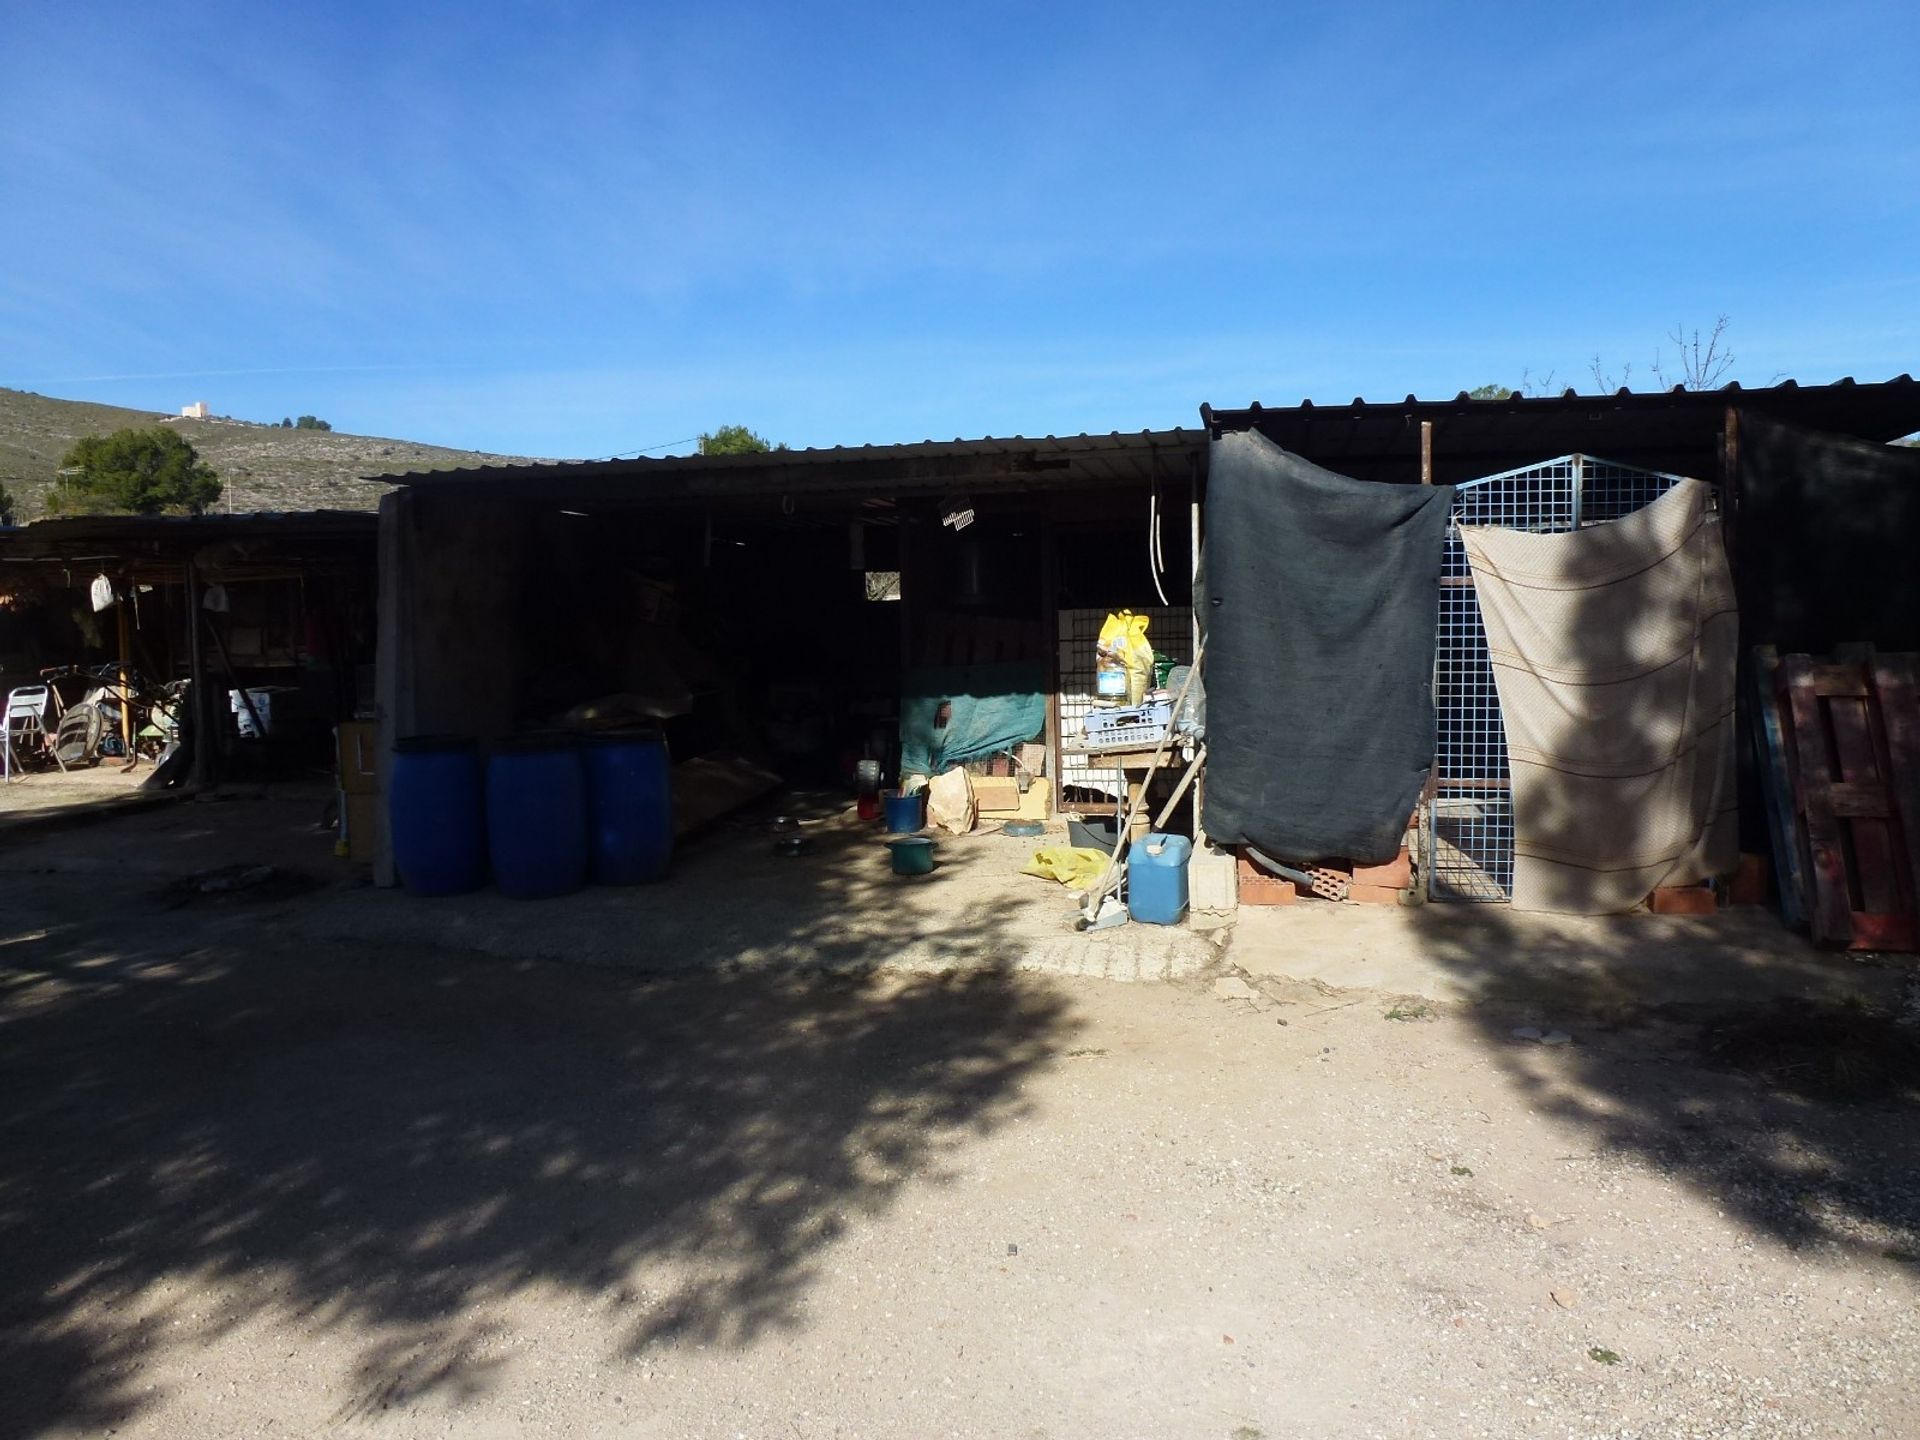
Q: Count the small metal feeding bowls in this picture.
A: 2